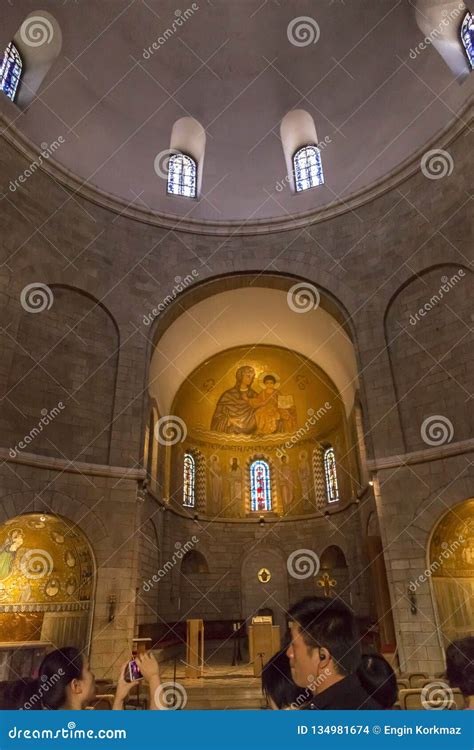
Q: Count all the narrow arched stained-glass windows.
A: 7